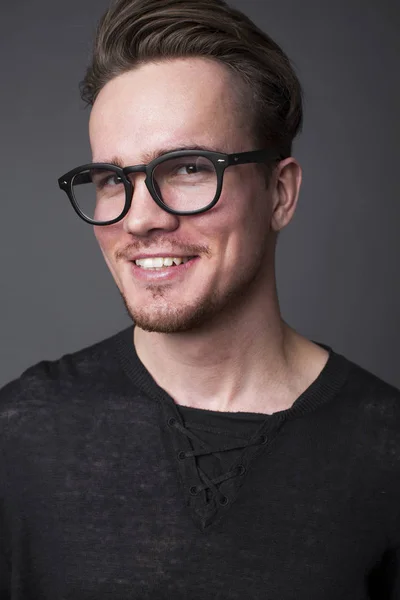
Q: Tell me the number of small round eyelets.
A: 6